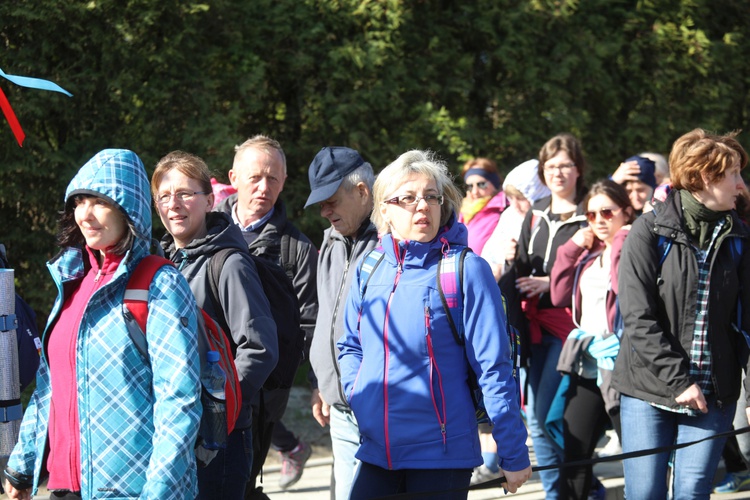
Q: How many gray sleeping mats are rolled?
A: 1